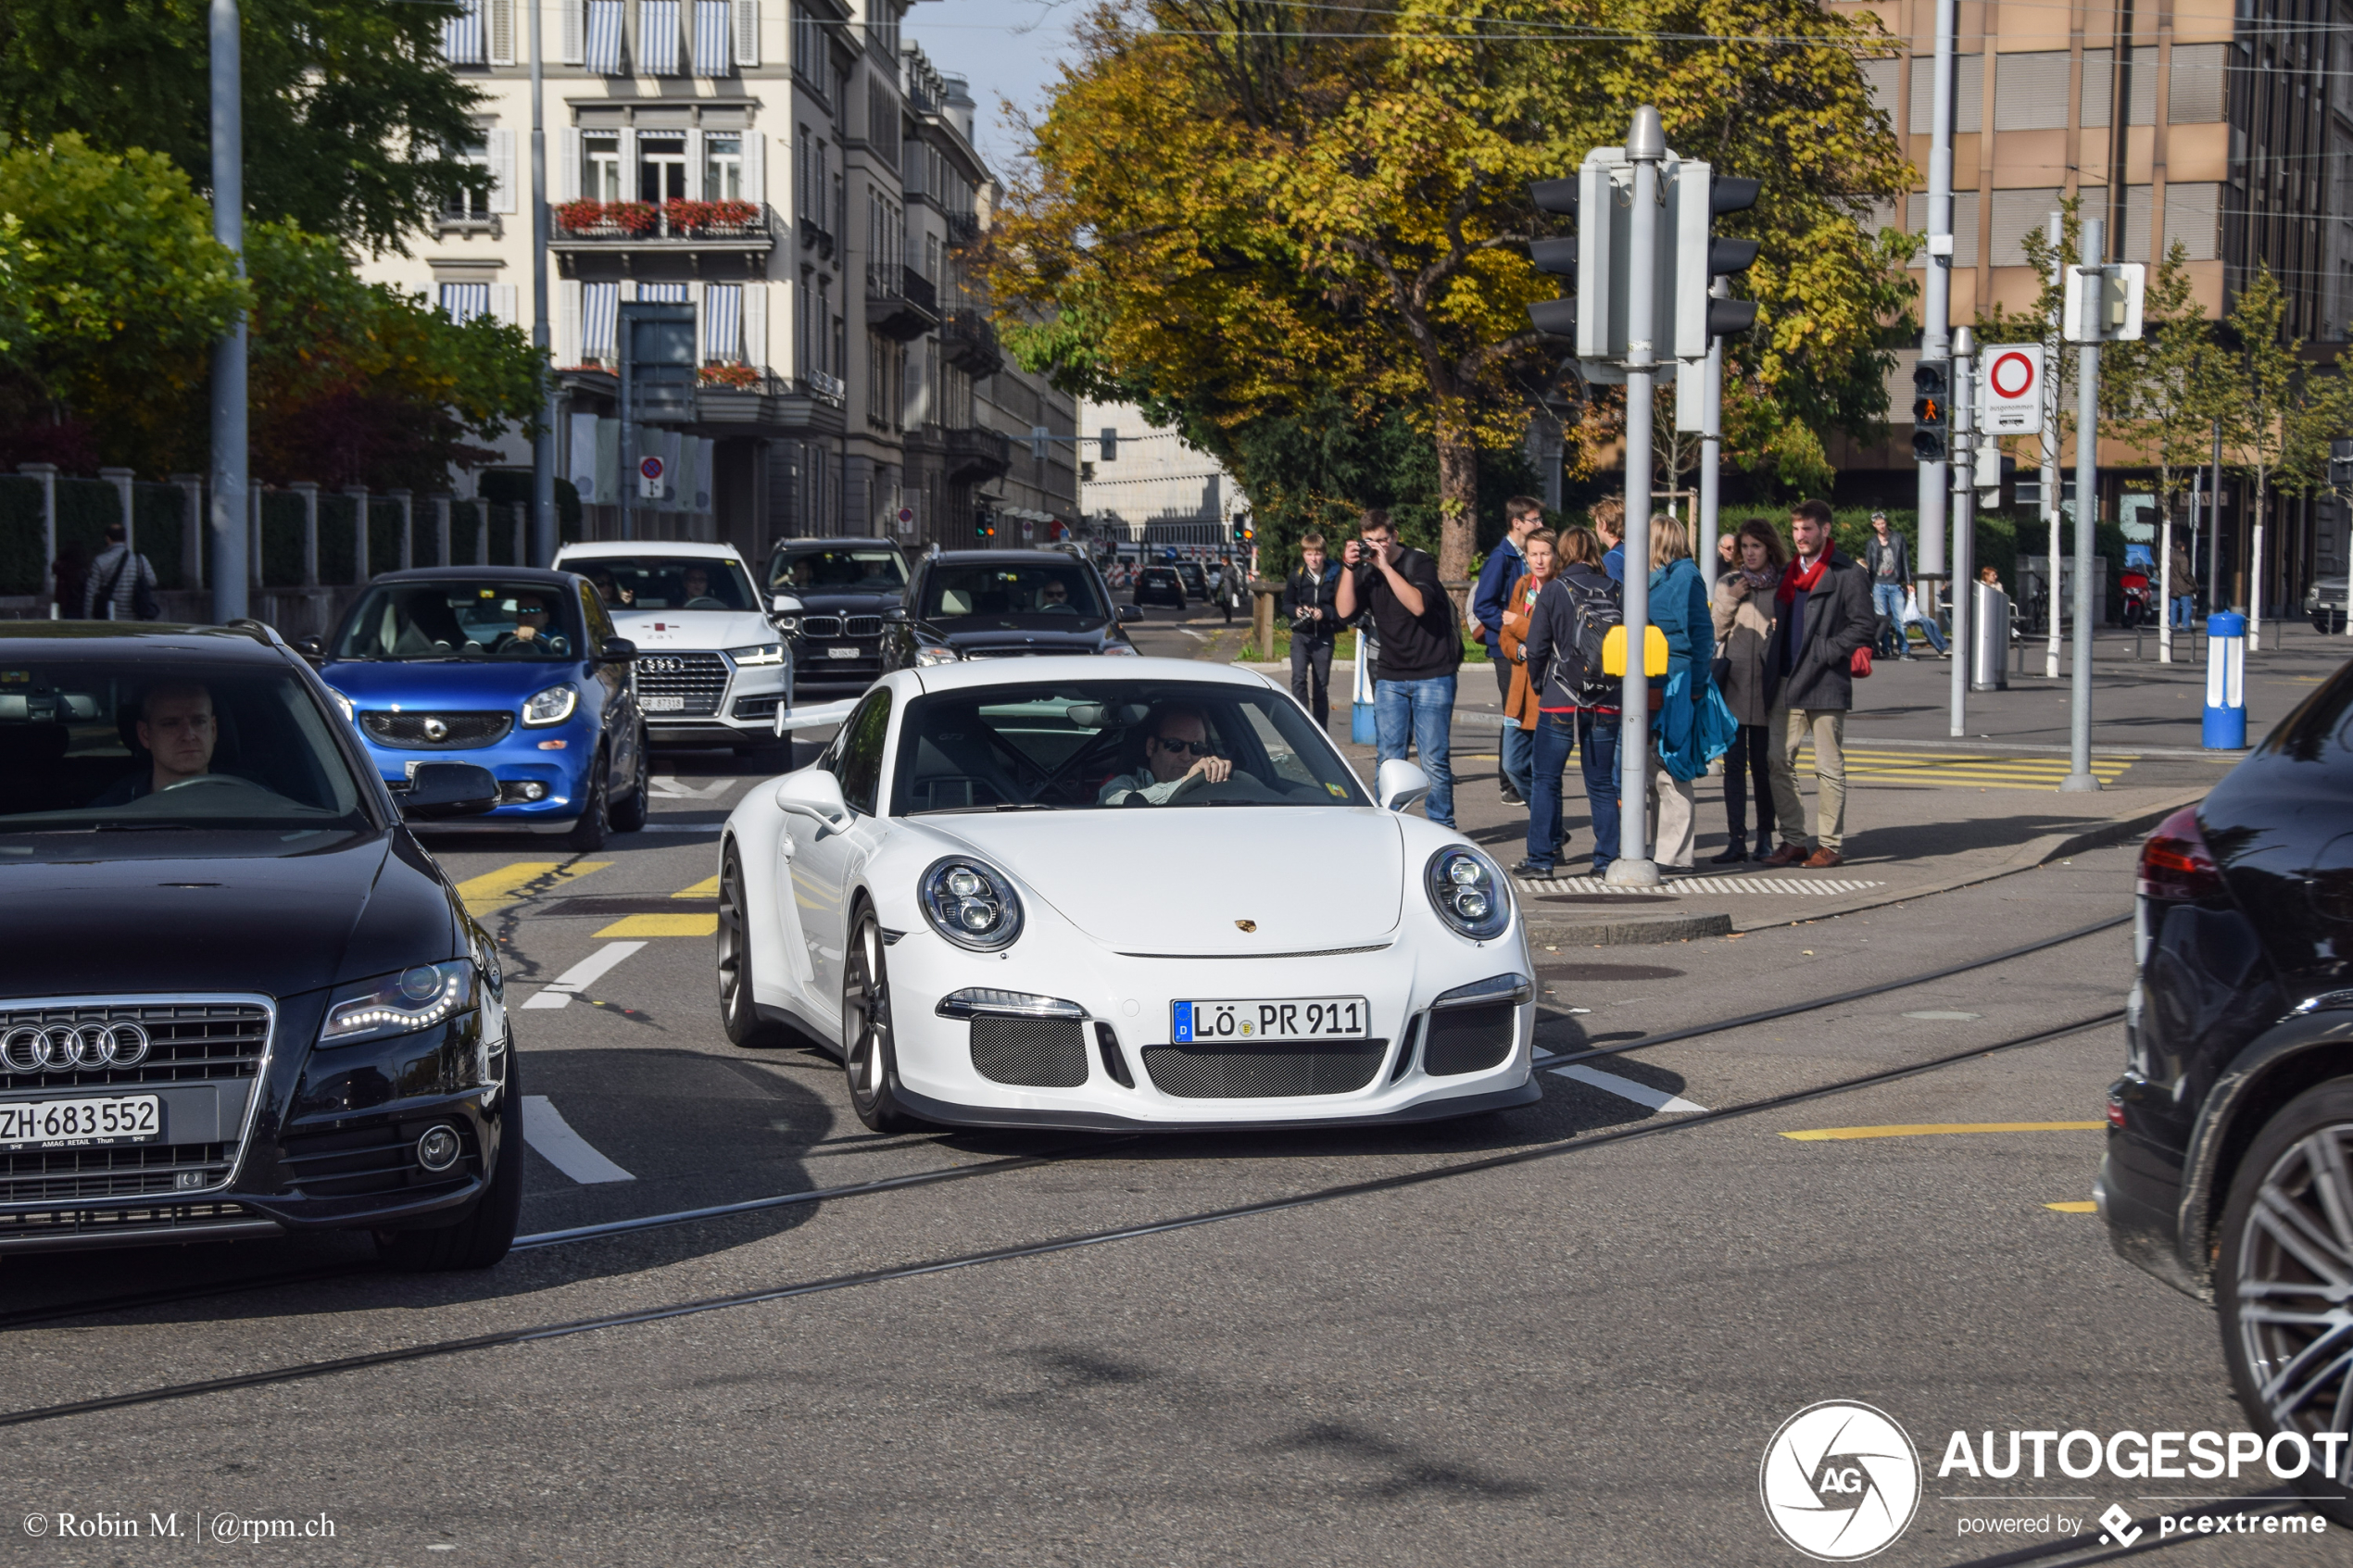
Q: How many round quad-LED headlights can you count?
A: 2